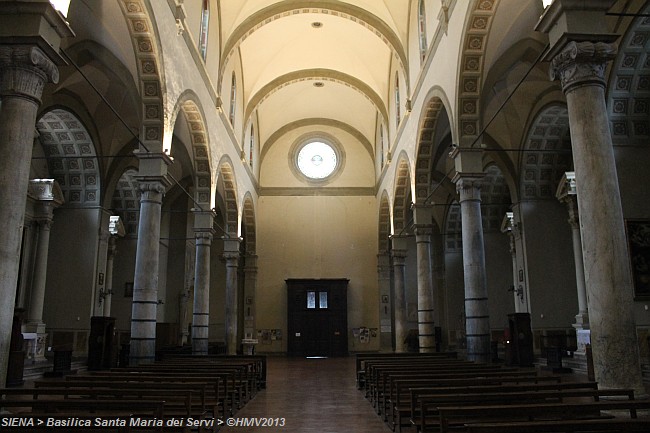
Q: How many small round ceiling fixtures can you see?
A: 2